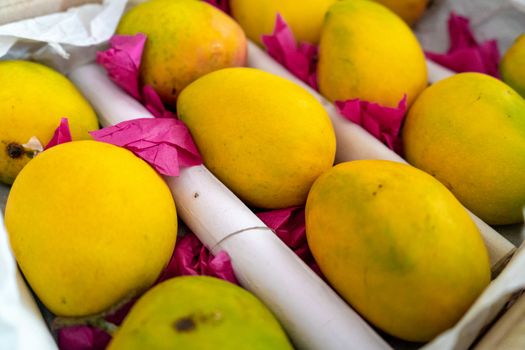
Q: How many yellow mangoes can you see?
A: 11